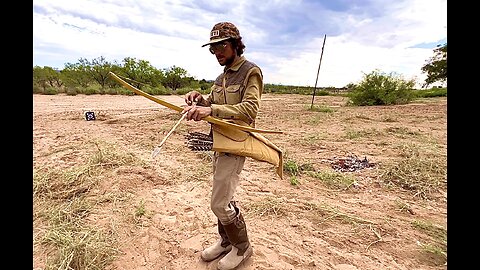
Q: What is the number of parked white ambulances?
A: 0